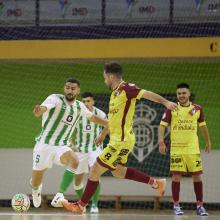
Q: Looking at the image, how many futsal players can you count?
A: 4